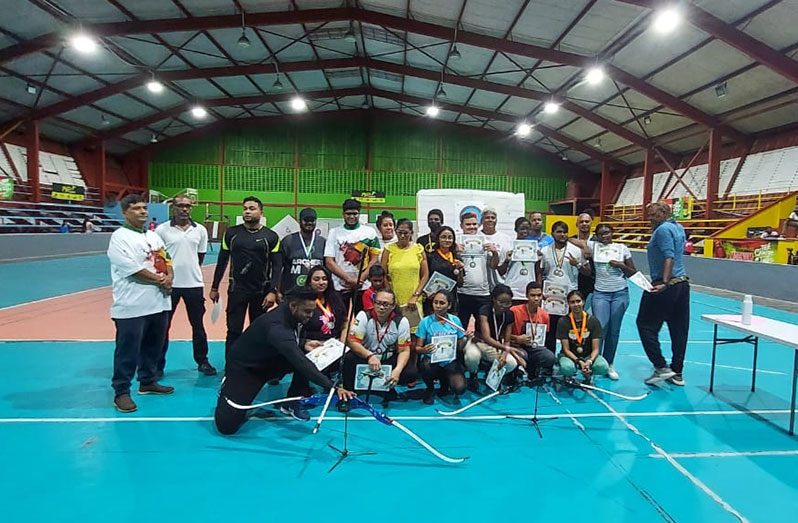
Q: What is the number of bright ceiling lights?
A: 9